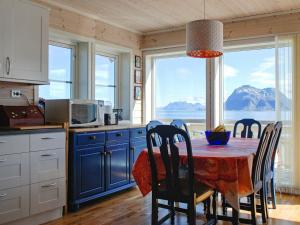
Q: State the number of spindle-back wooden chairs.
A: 6